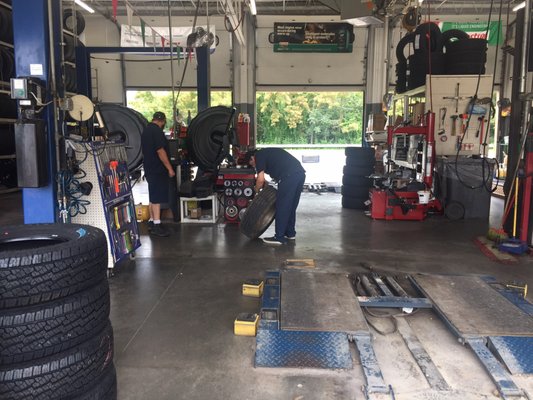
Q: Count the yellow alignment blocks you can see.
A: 2